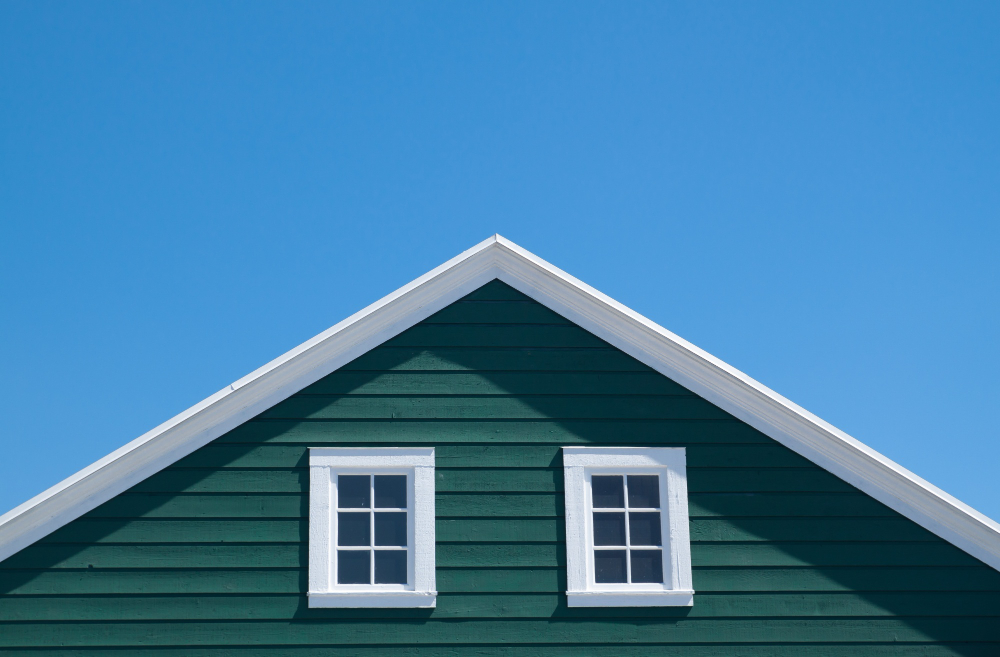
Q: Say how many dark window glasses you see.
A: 12